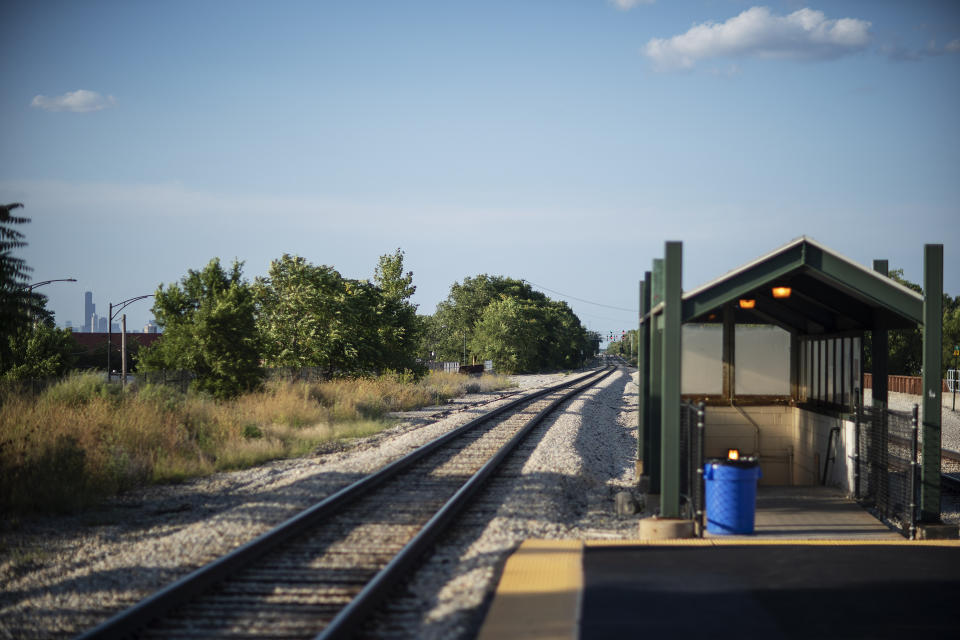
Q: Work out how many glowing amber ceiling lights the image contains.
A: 2